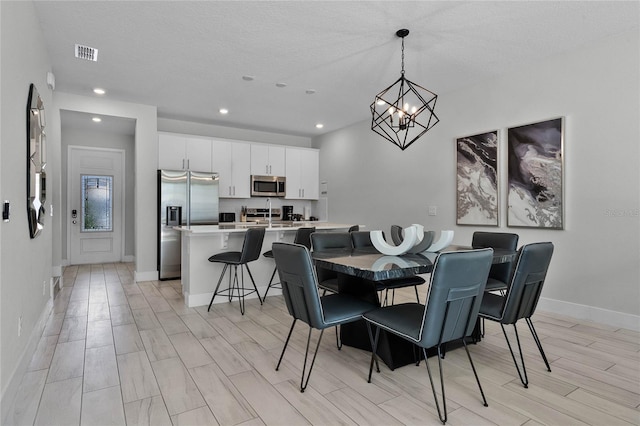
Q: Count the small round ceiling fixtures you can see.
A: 7